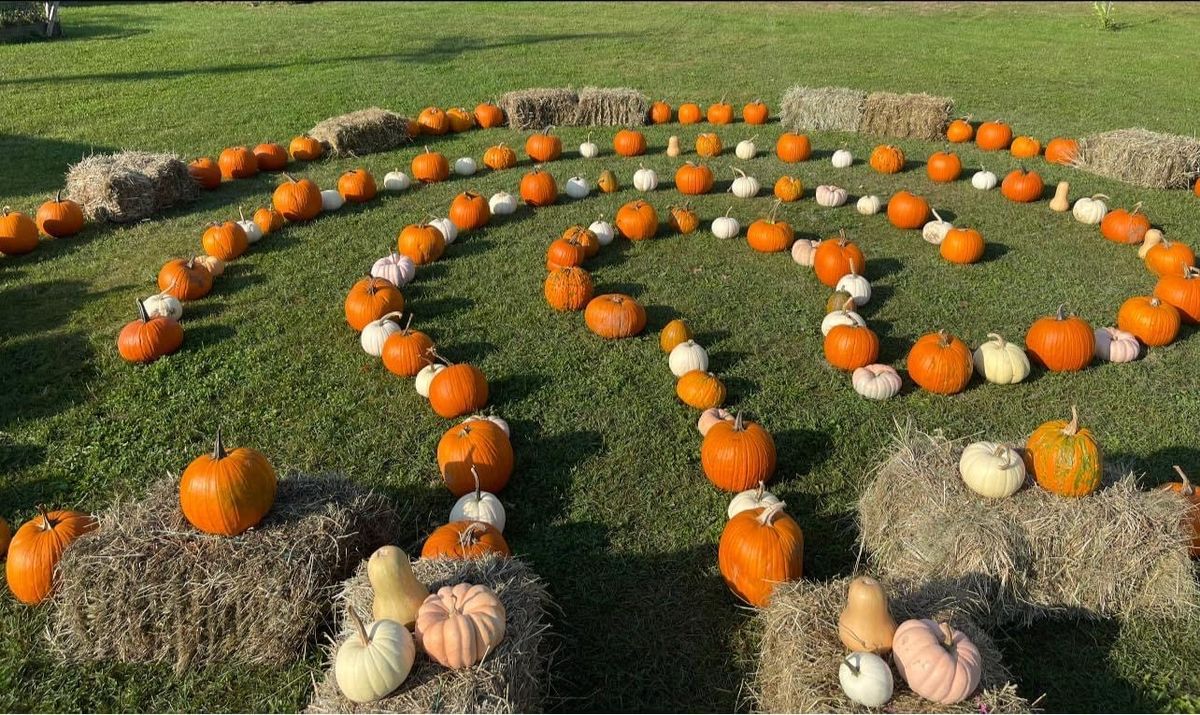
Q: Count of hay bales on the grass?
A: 11